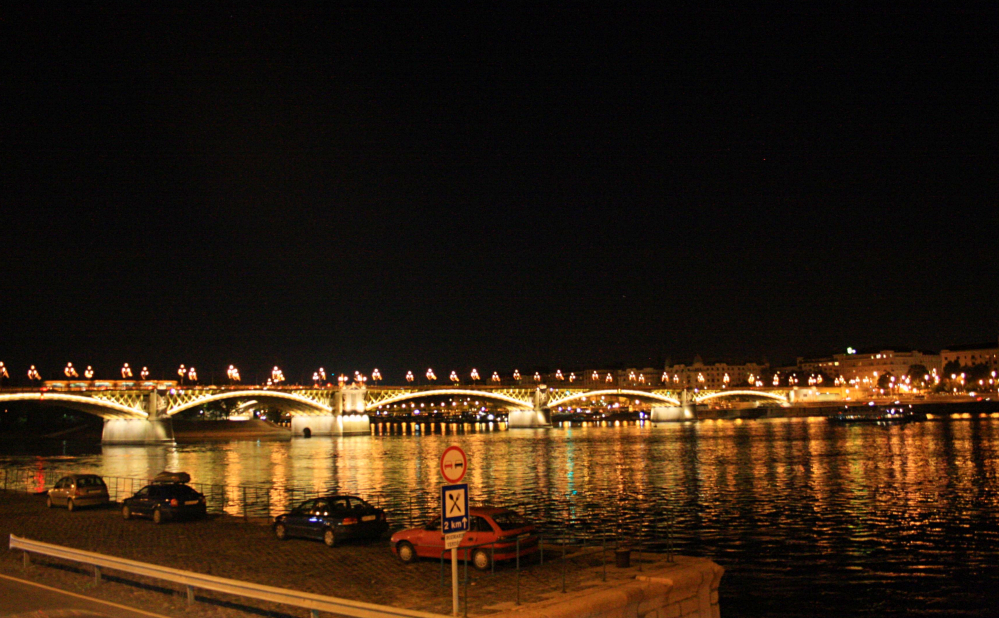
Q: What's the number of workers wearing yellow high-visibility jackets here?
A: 0